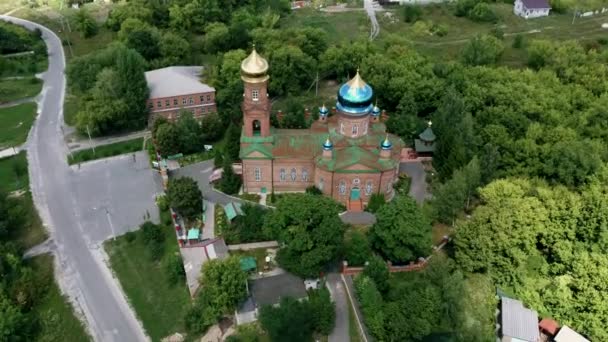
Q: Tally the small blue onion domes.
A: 4